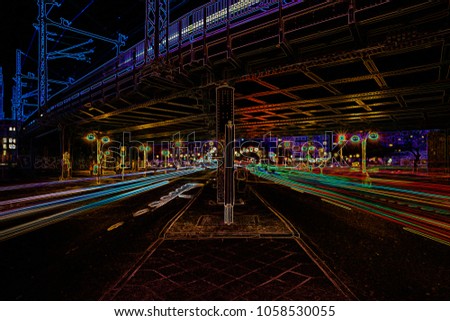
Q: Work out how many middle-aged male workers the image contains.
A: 0